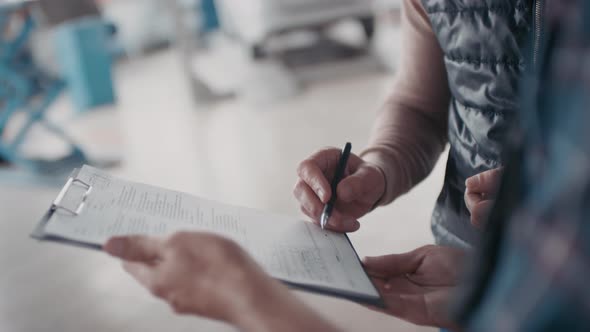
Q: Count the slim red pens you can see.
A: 0